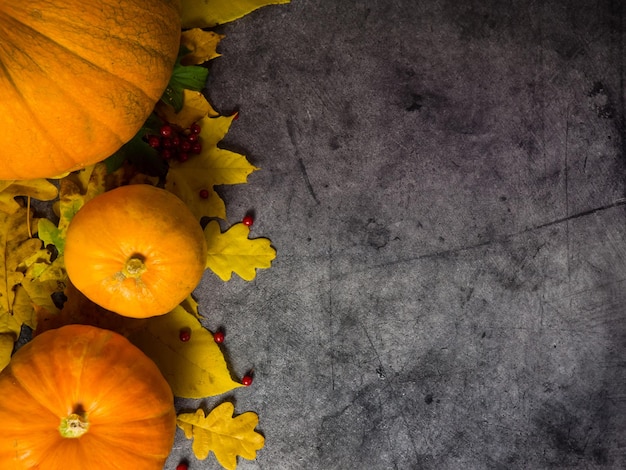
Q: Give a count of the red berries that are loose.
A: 6